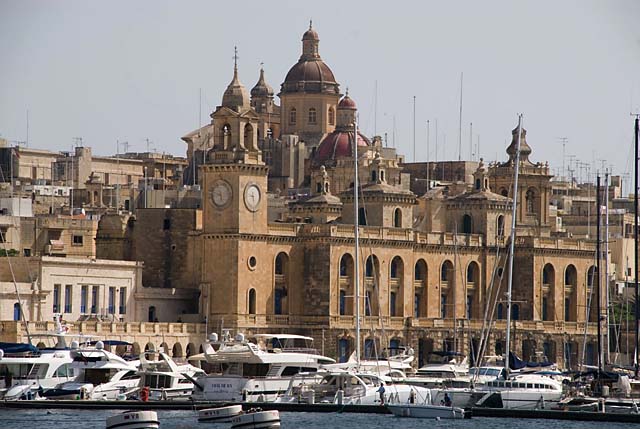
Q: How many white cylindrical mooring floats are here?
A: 3